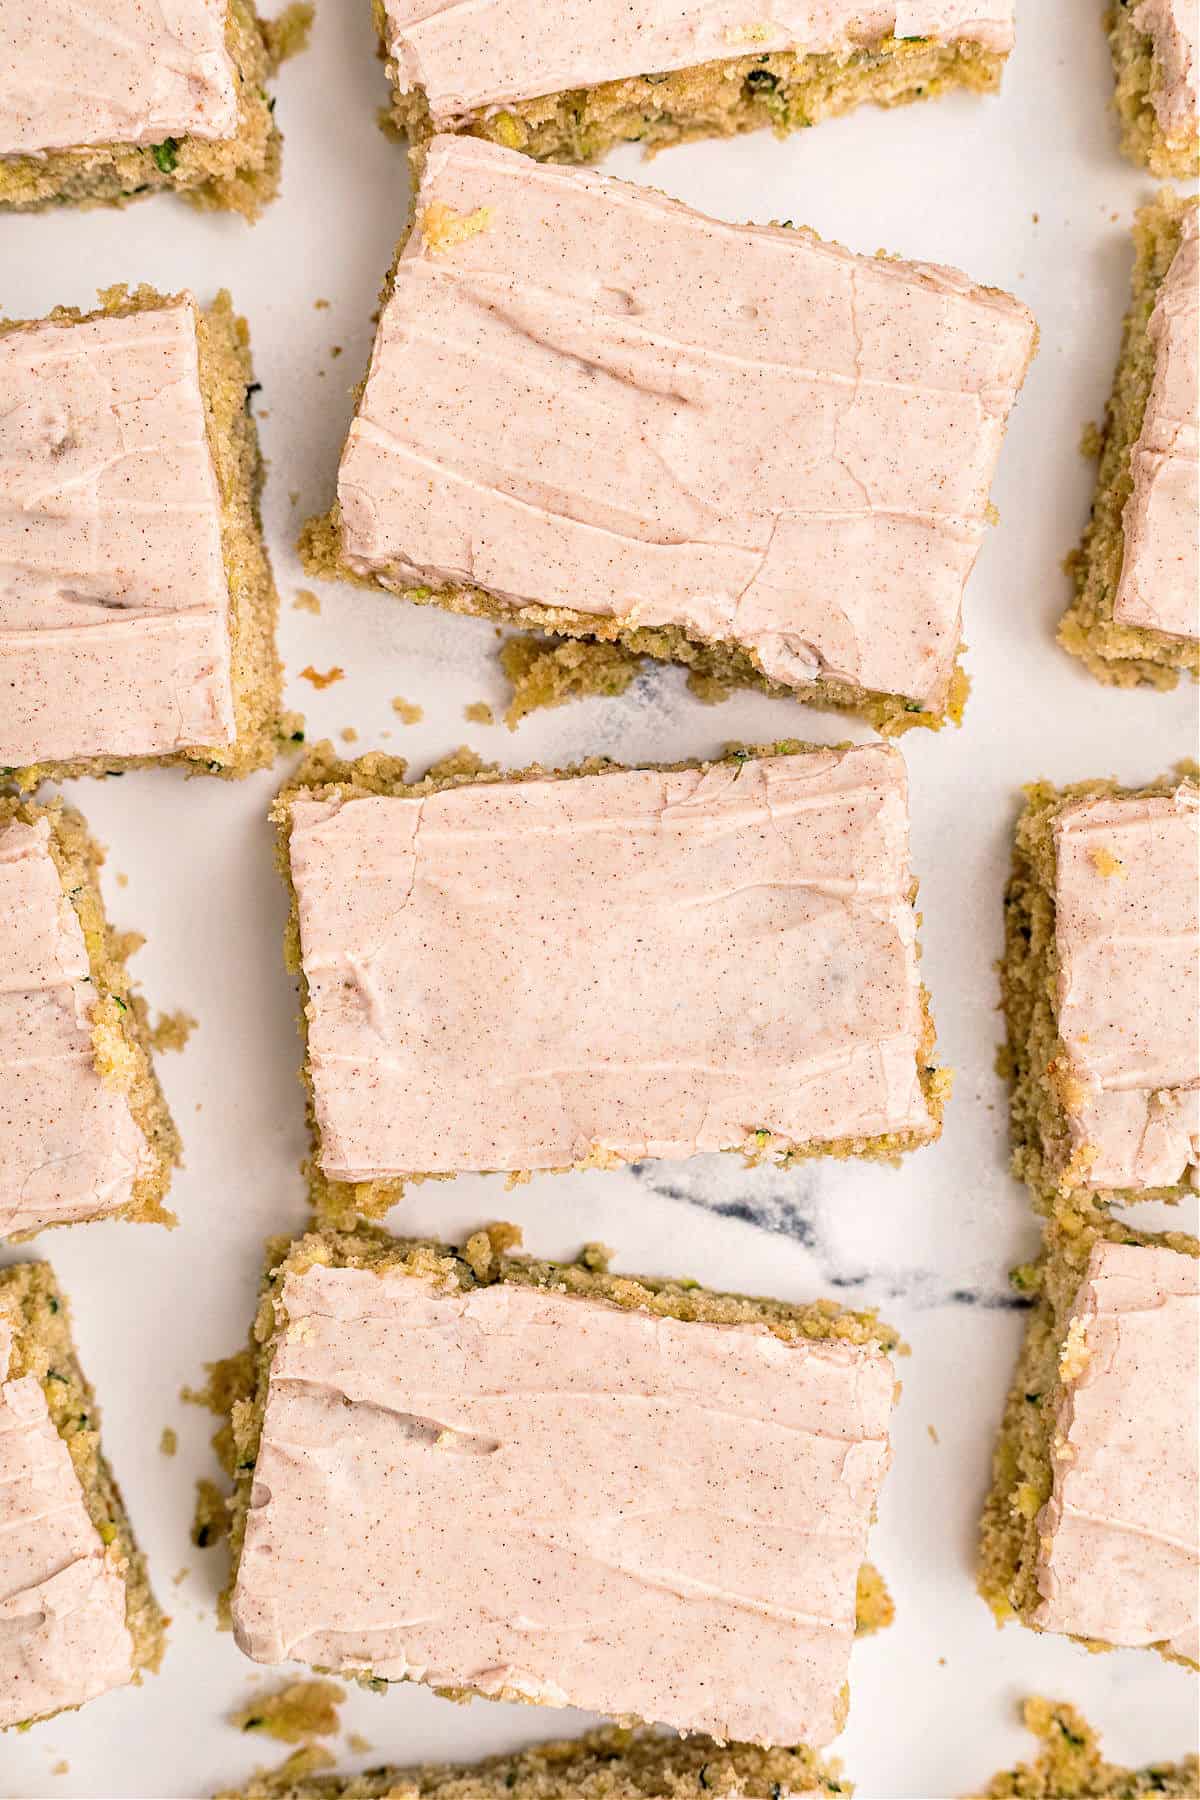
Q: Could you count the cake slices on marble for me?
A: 14